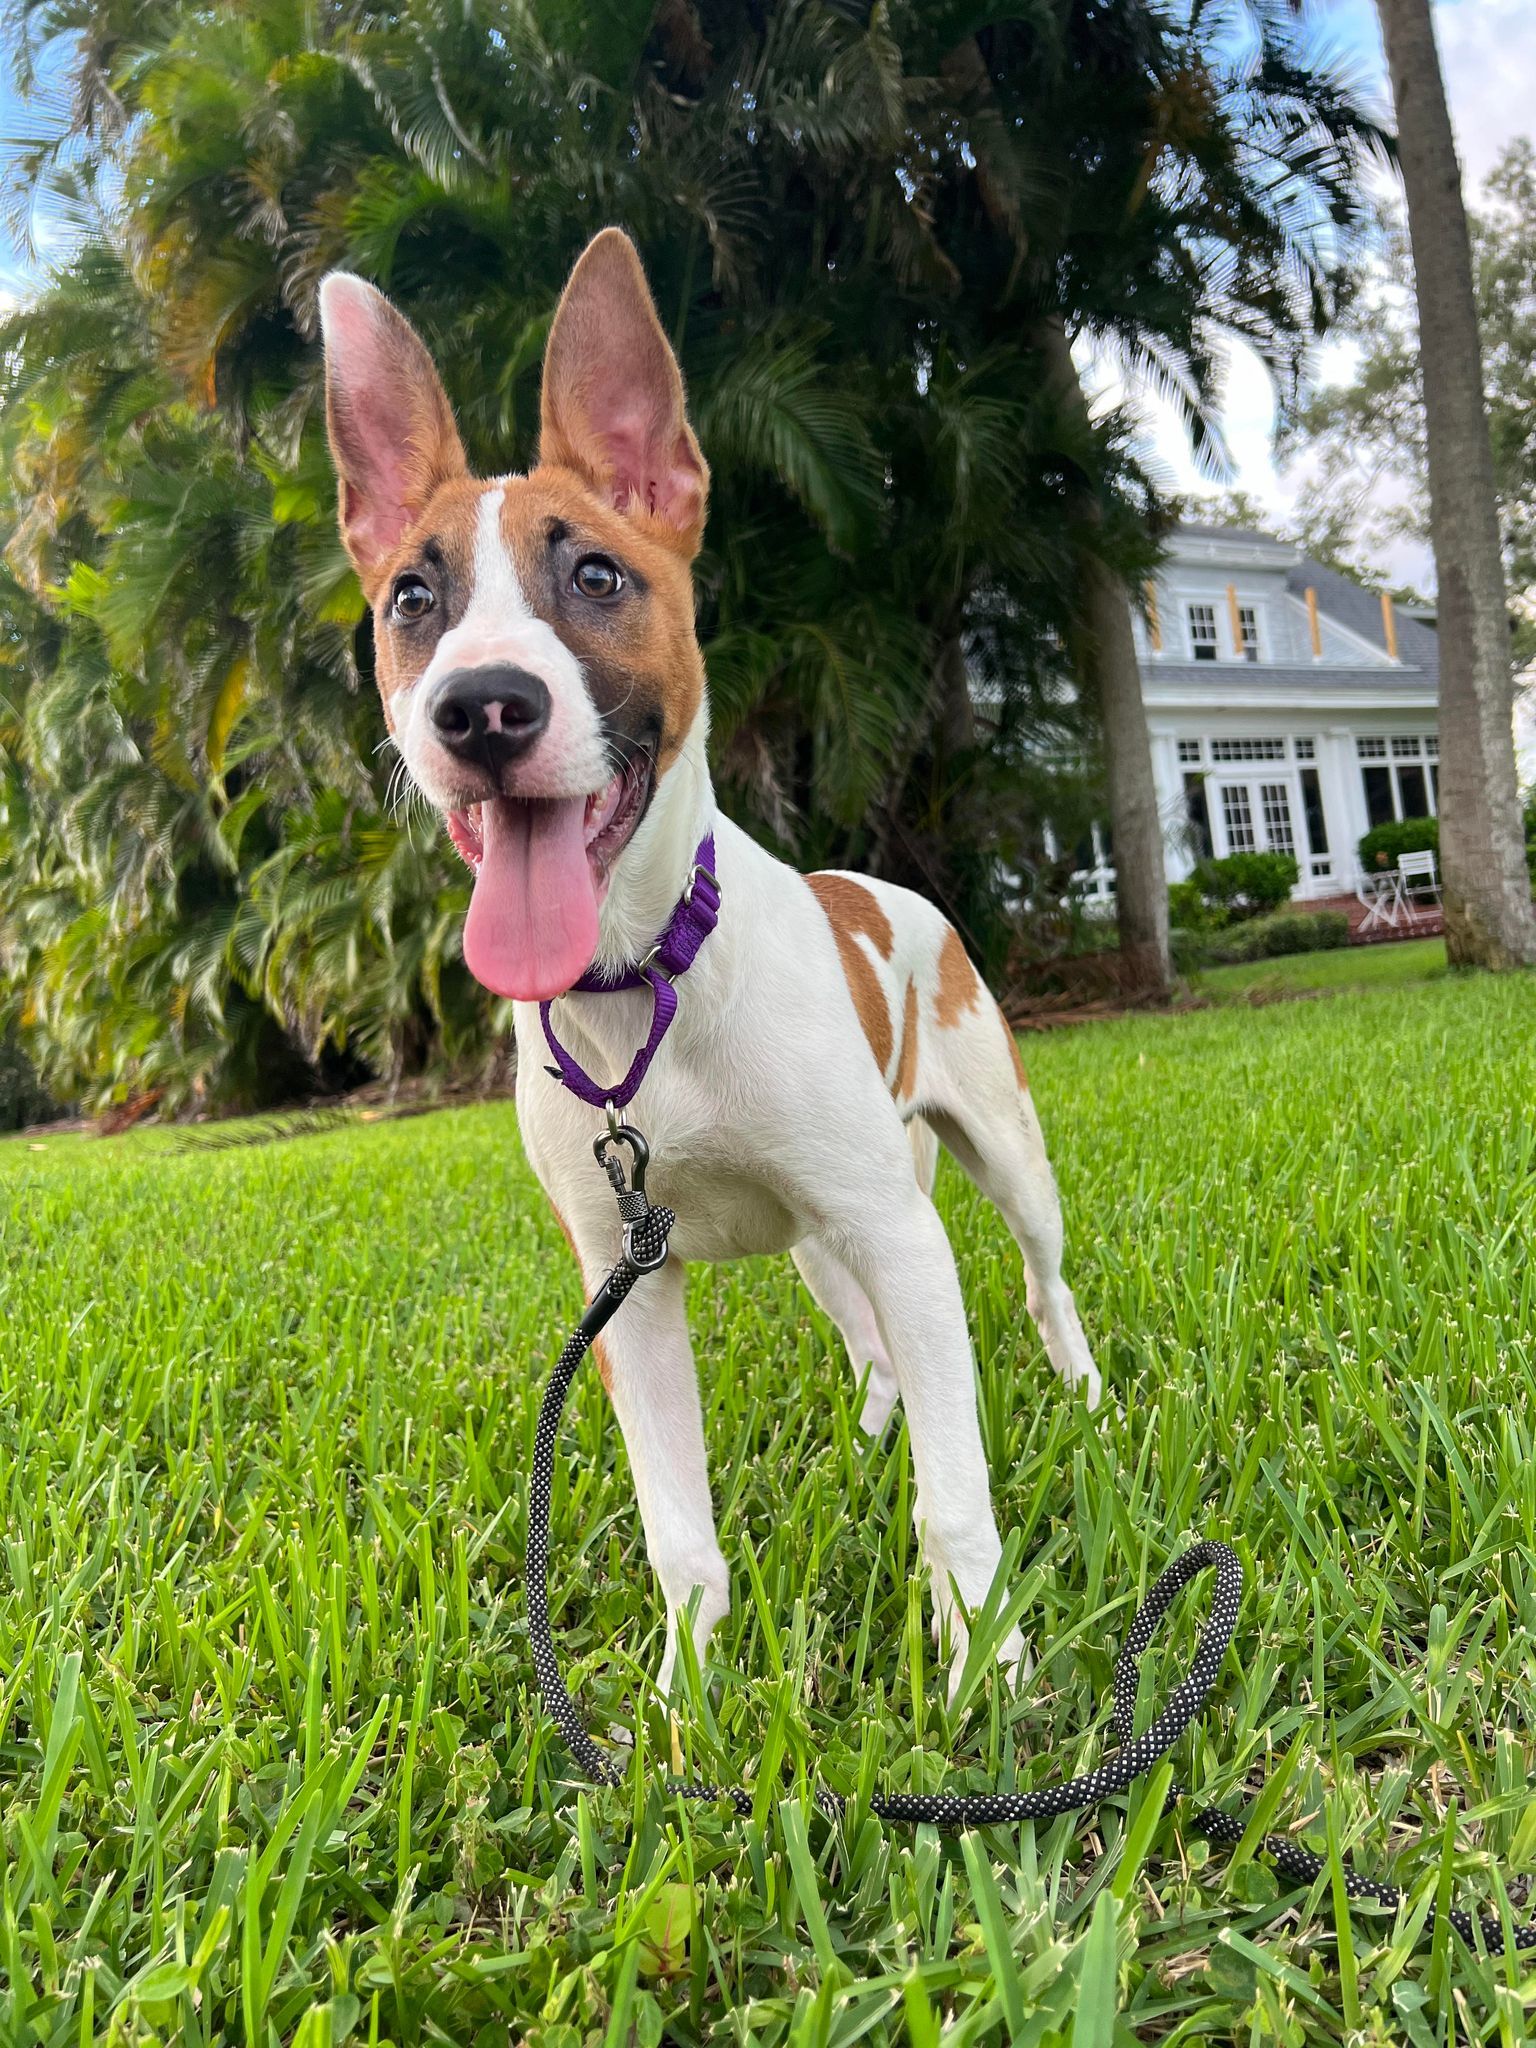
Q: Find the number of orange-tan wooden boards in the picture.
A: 4